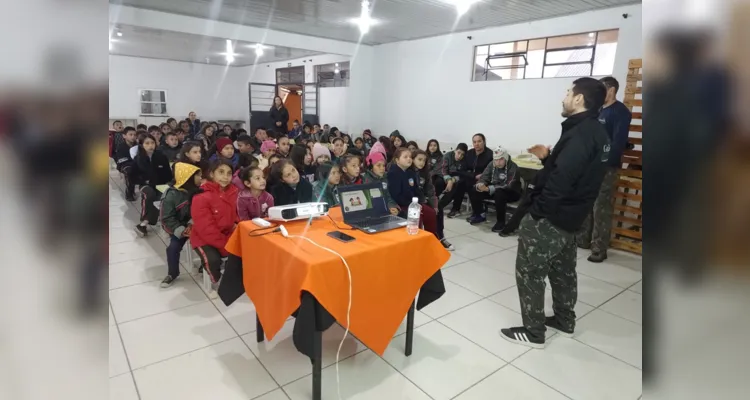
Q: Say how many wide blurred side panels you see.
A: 2